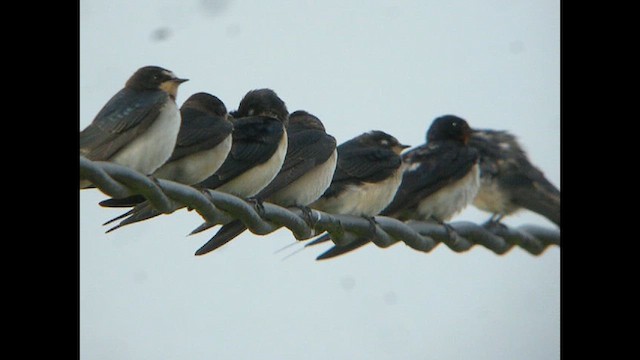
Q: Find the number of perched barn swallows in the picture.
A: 7